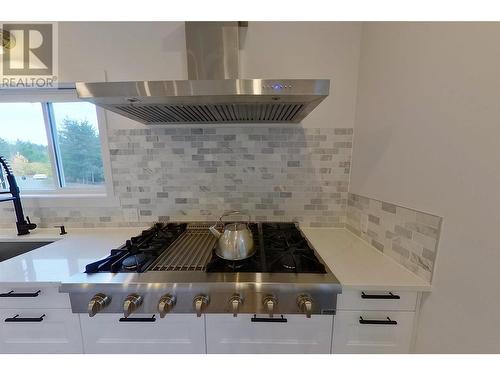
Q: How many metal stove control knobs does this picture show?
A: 7